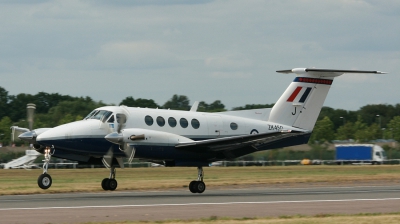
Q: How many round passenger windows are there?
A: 6